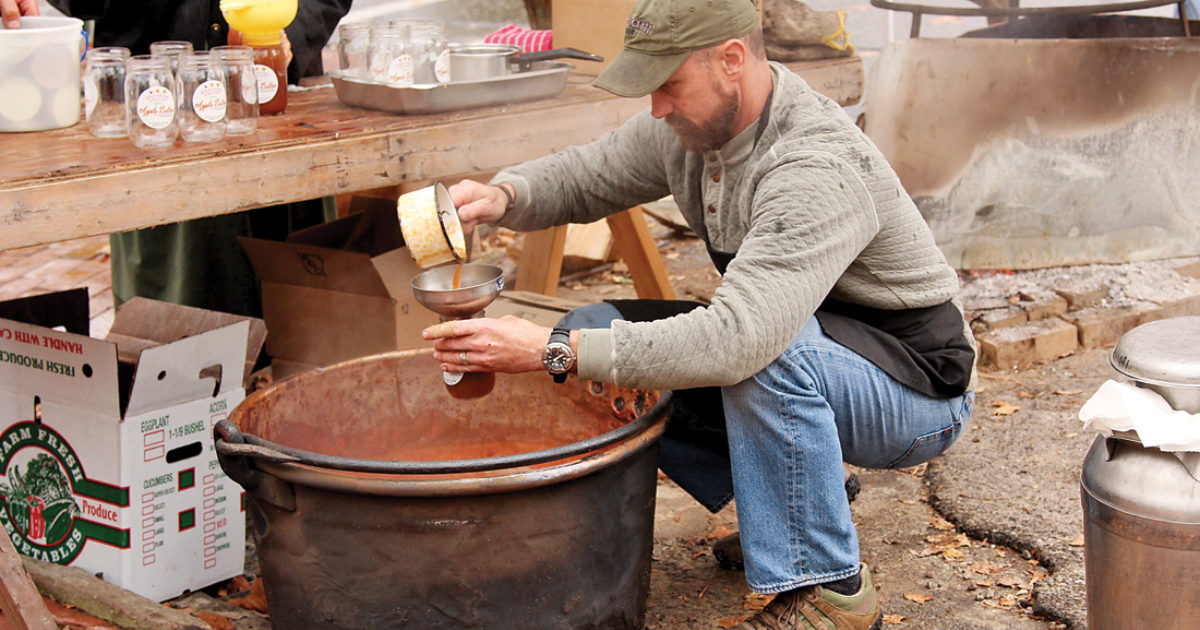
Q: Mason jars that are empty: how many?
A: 8